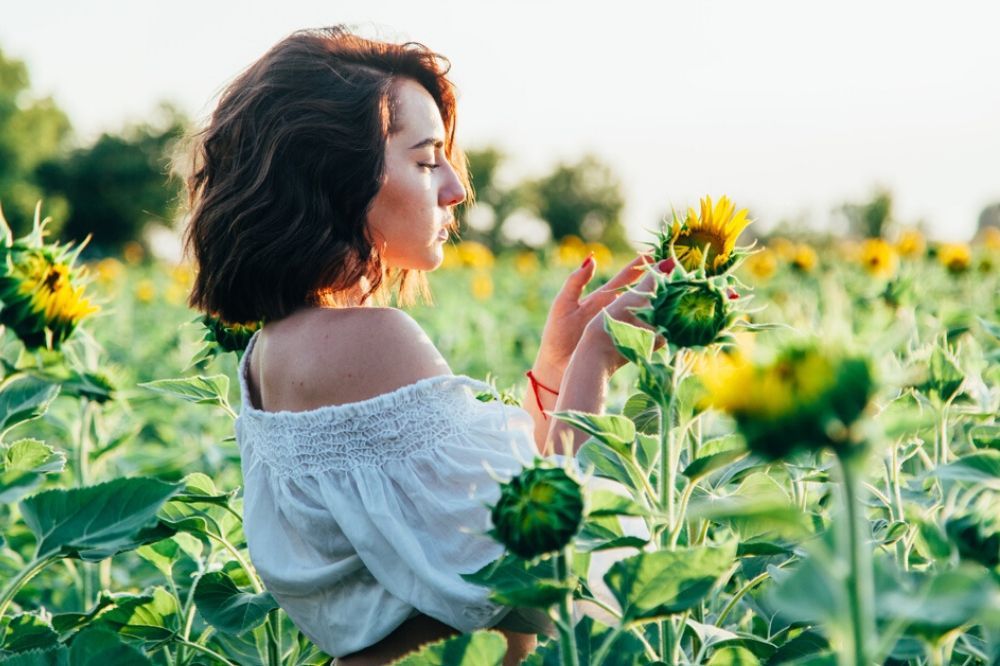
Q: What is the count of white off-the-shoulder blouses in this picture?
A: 1